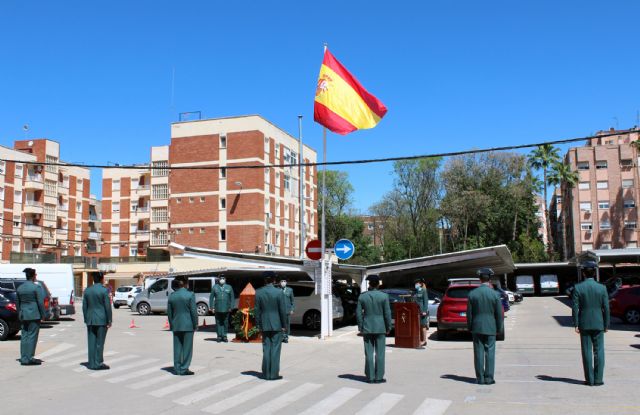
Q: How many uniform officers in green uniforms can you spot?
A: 10